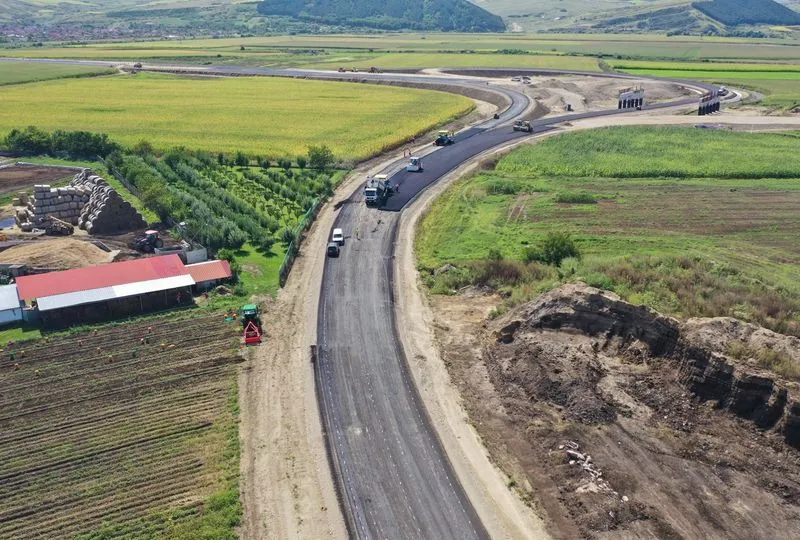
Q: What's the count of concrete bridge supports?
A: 2